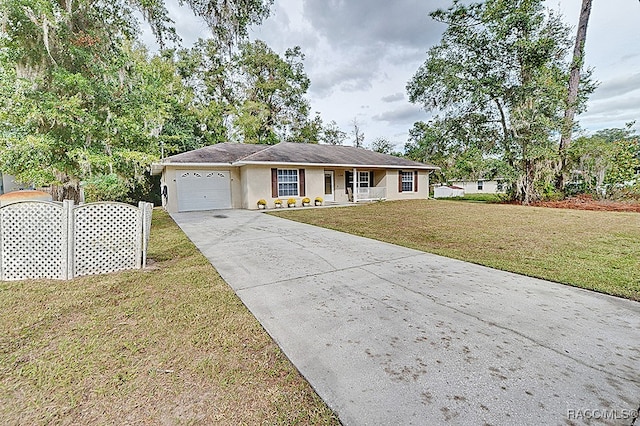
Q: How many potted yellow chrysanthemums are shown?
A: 5